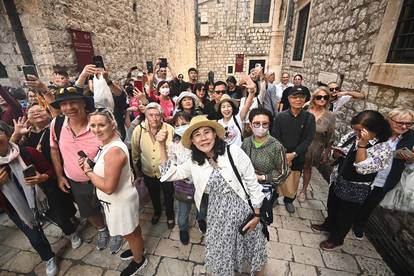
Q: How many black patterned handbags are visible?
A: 1